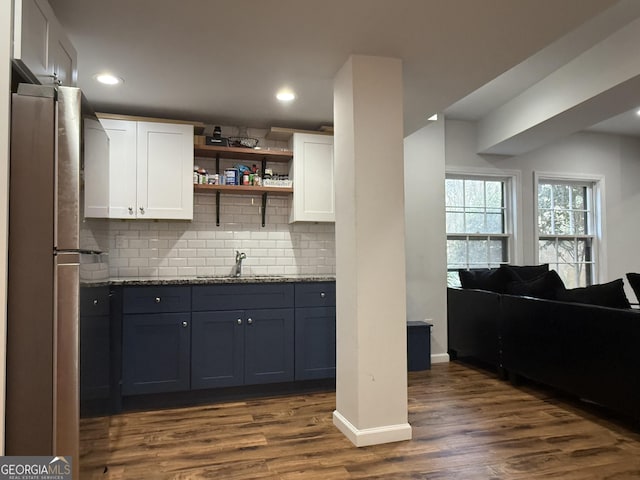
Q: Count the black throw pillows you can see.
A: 5